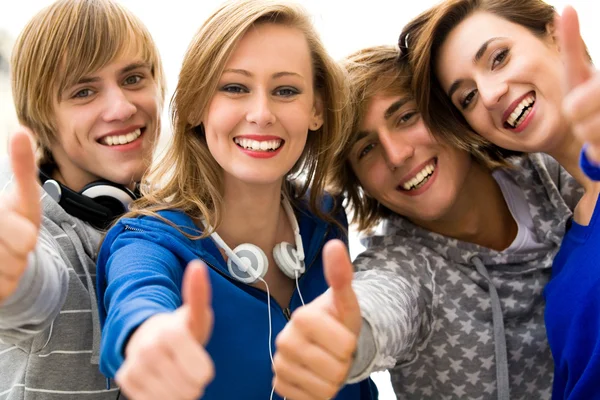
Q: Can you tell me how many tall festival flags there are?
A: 0